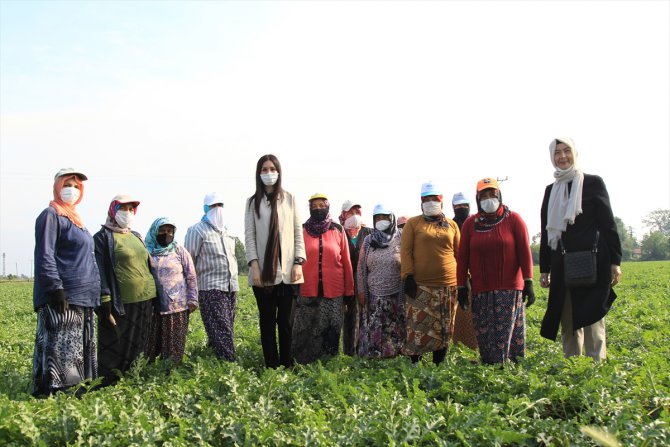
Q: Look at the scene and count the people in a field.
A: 13